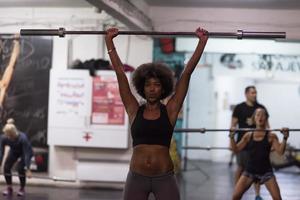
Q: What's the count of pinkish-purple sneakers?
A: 2